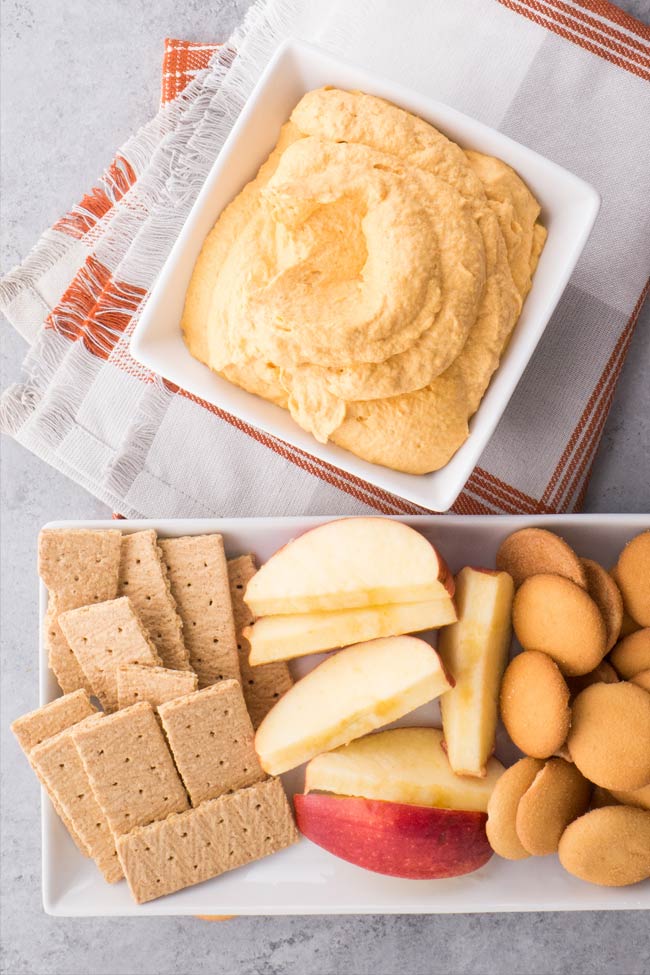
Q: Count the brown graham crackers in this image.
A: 11